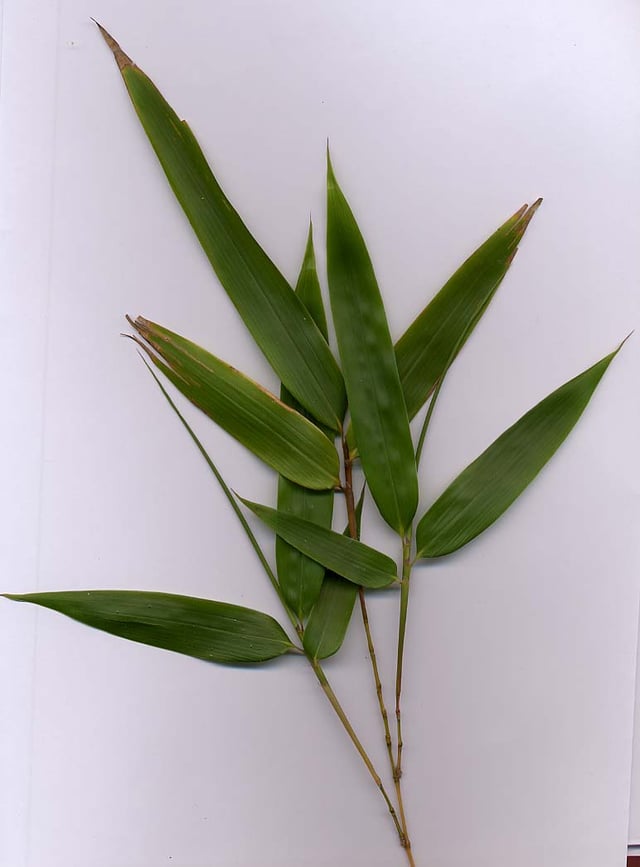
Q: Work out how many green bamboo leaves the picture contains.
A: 9